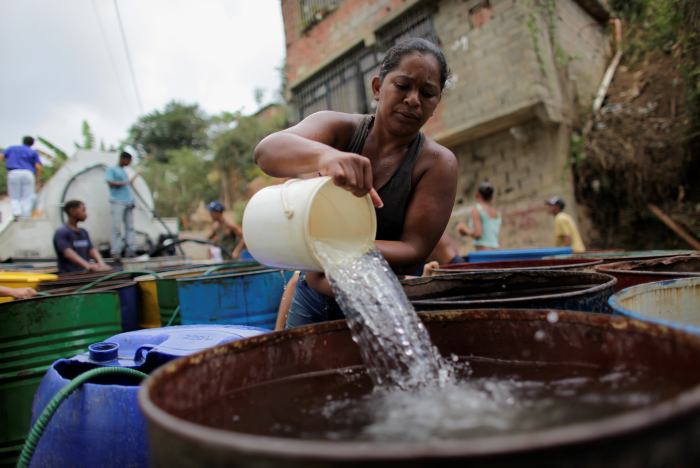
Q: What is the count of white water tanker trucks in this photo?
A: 1